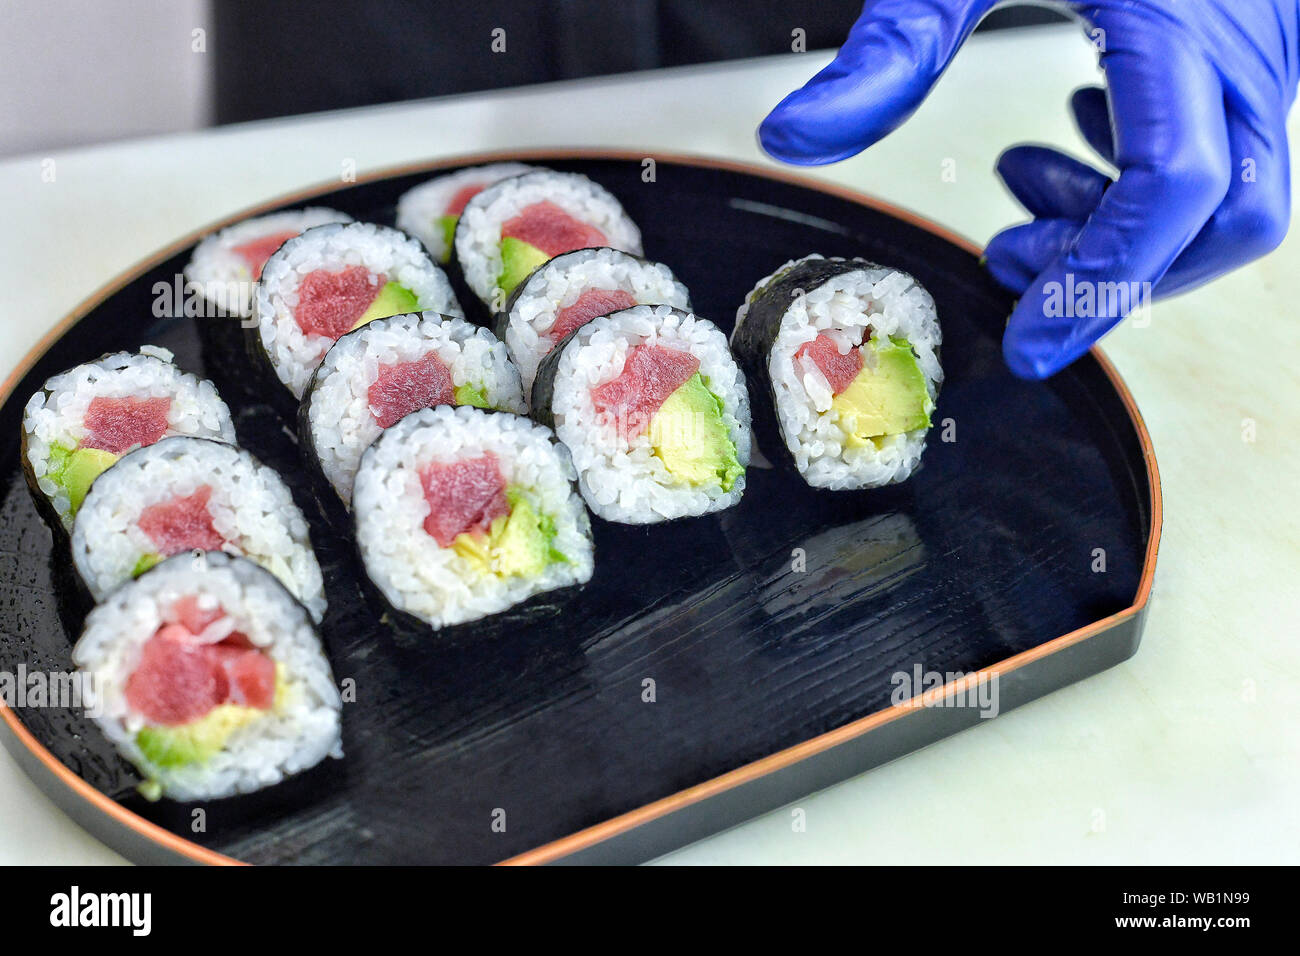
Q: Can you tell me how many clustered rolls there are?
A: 11